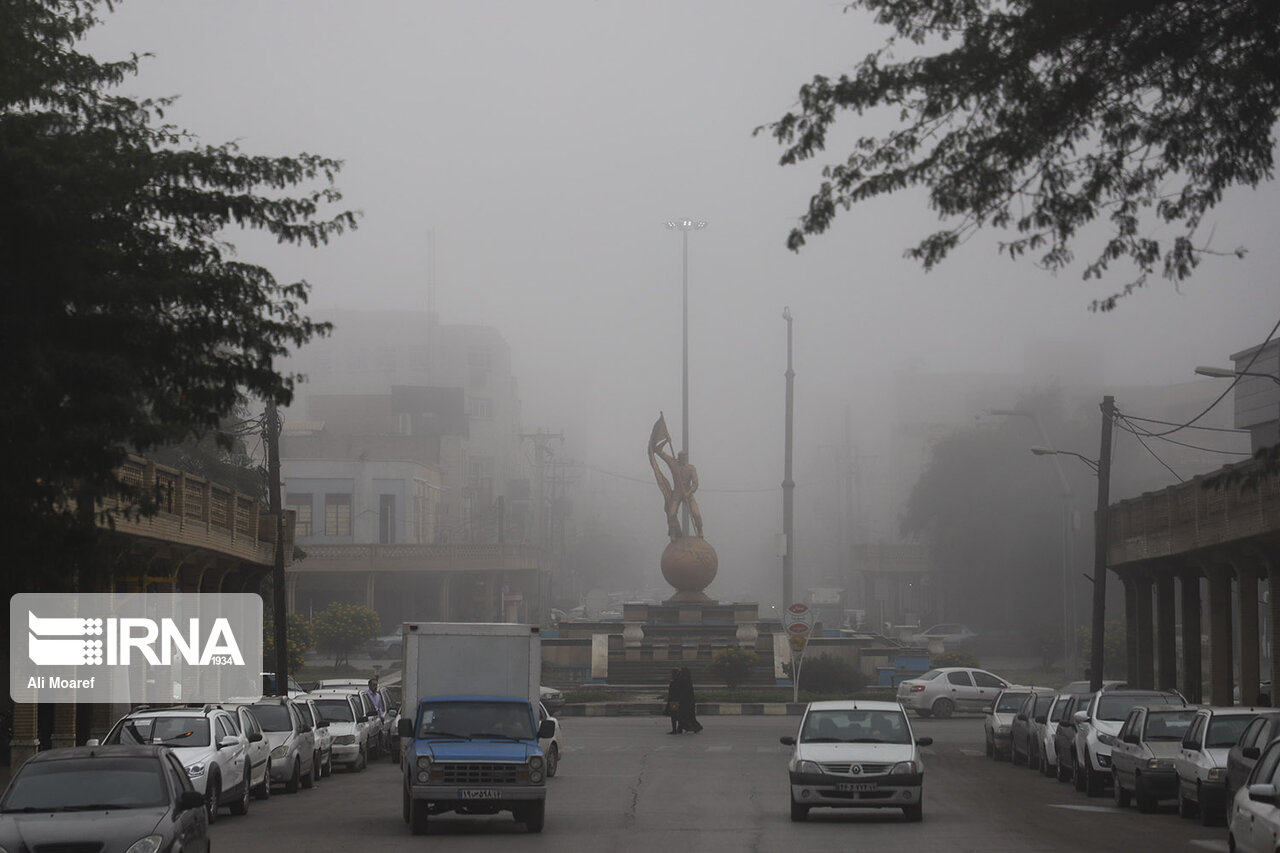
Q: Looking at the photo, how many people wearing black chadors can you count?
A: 2